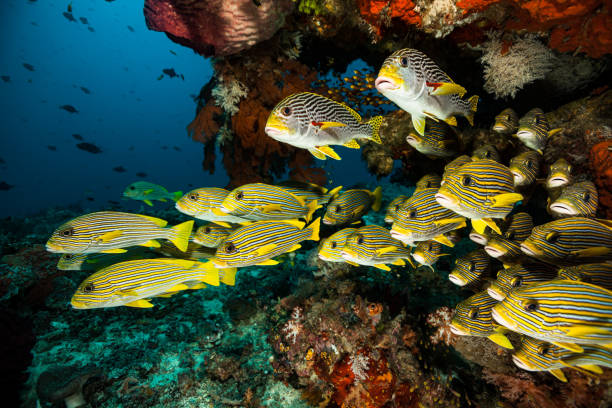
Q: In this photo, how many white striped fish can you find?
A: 2